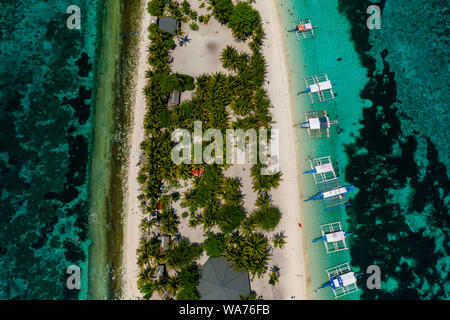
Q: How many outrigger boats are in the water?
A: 7